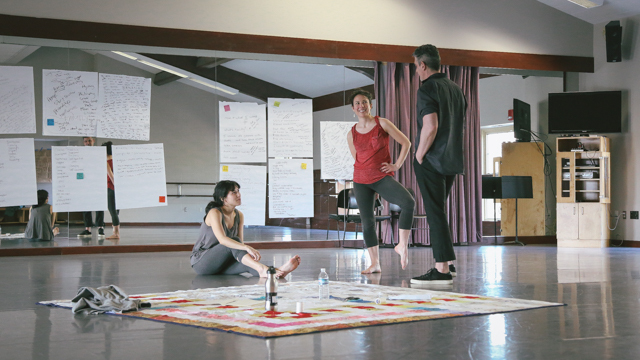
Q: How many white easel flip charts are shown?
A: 11